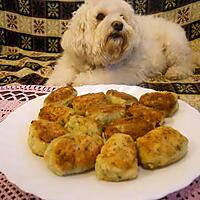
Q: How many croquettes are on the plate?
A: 13